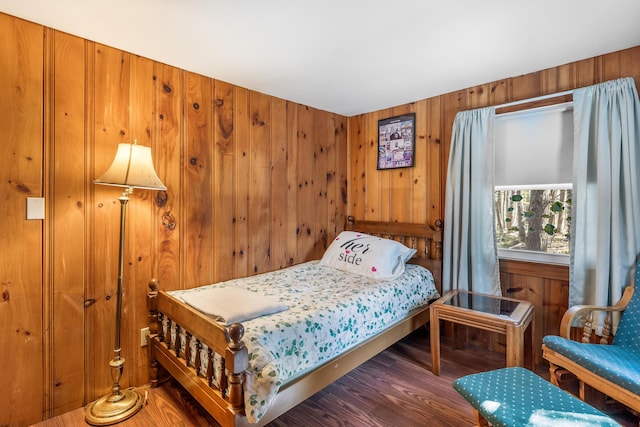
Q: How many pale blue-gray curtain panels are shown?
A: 2